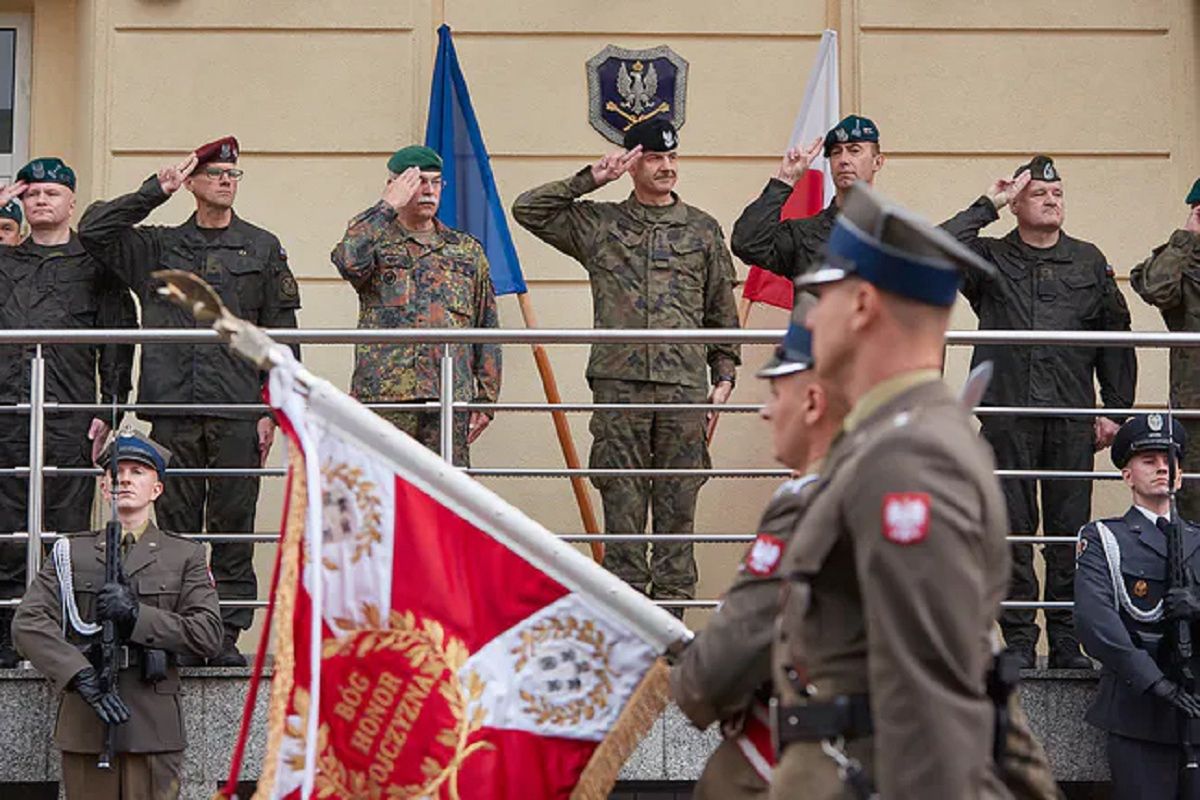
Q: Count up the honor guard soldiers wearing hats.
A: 4